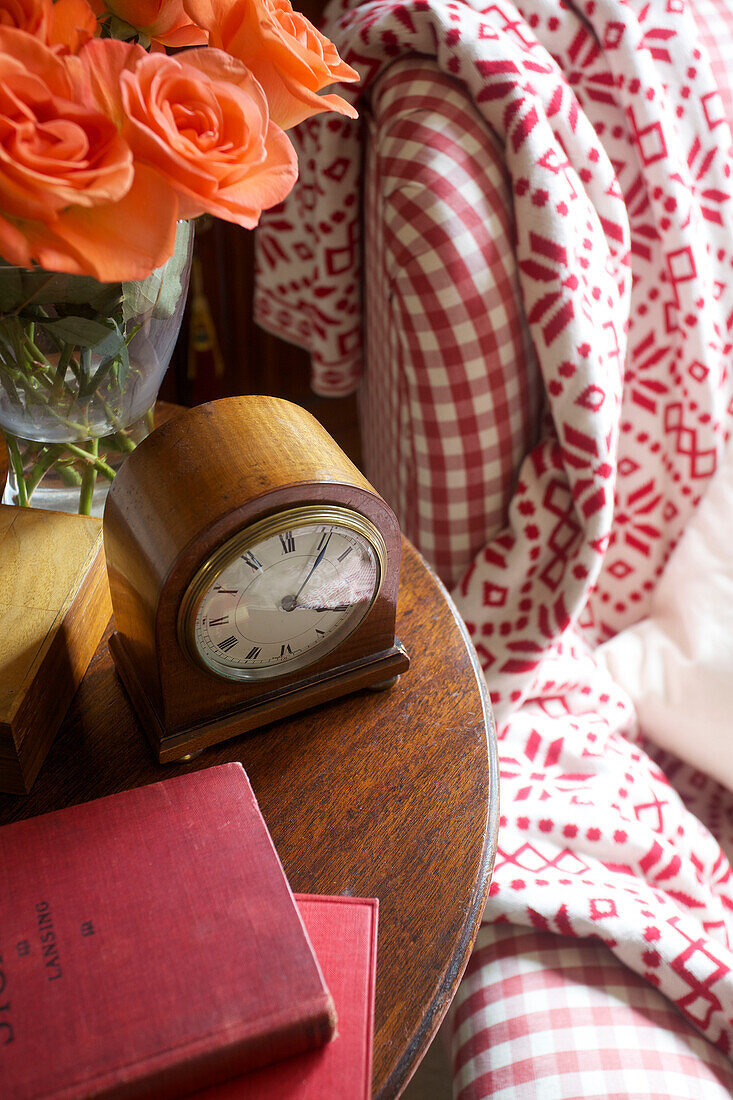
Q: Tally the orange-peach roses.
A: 5